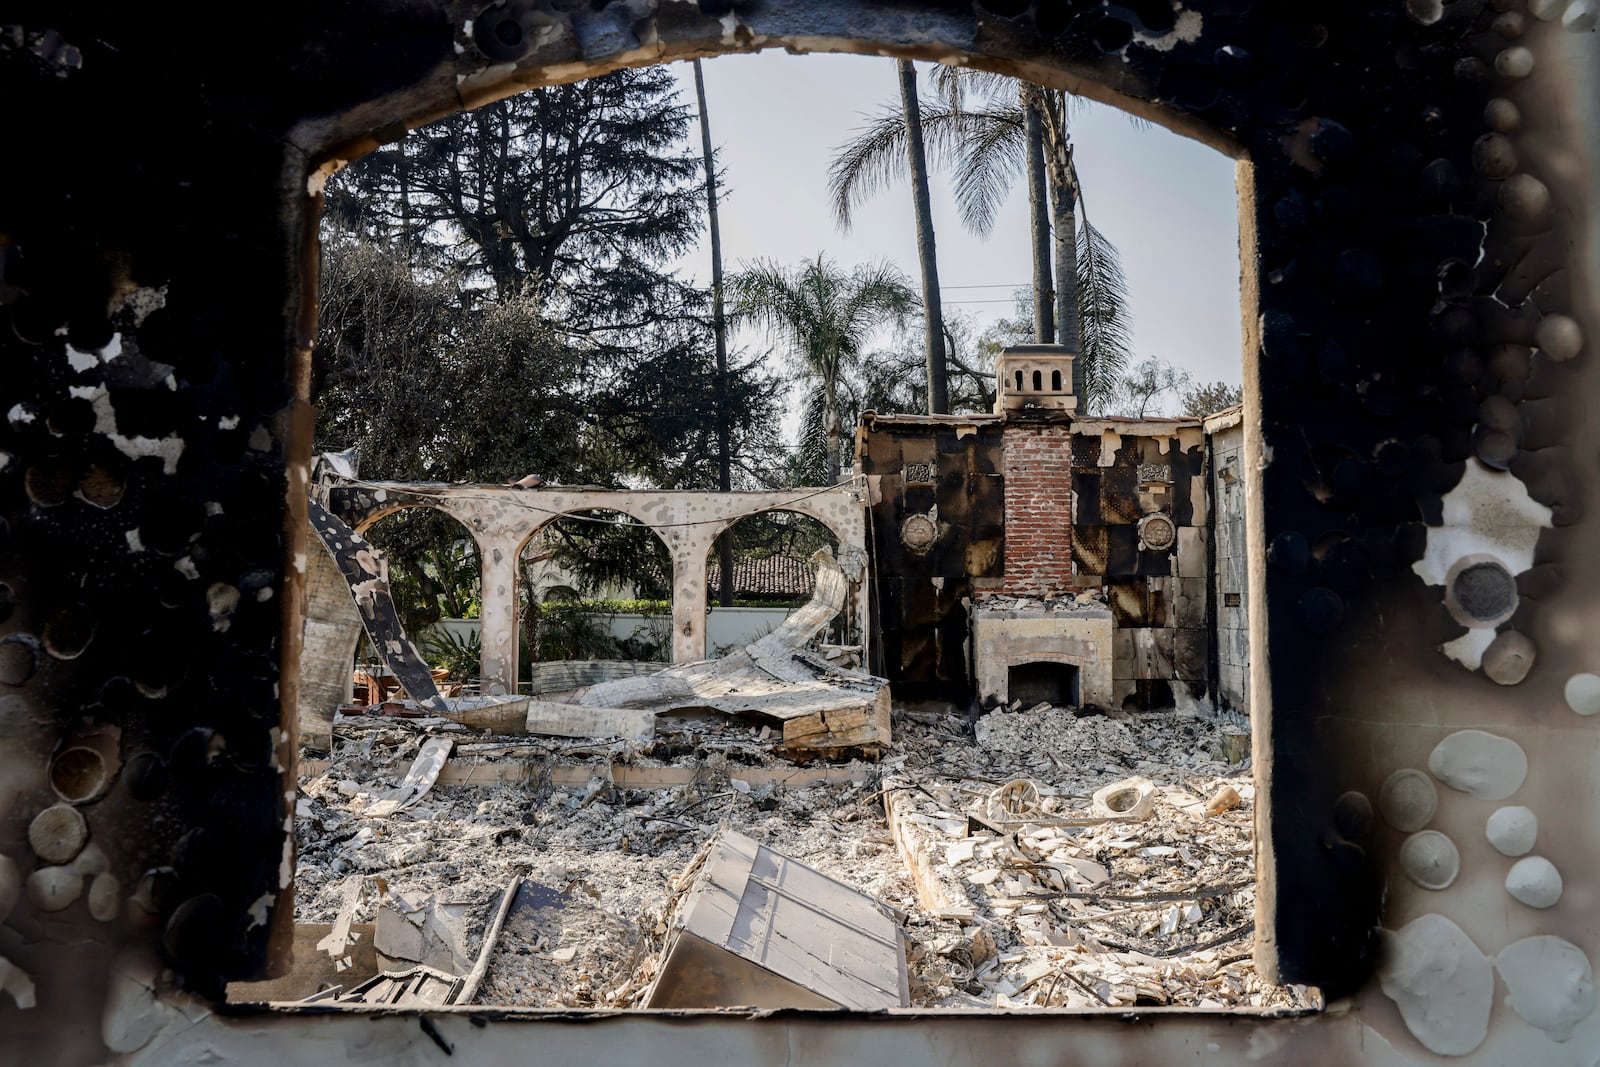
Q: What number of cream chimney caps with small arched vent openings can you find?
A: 1